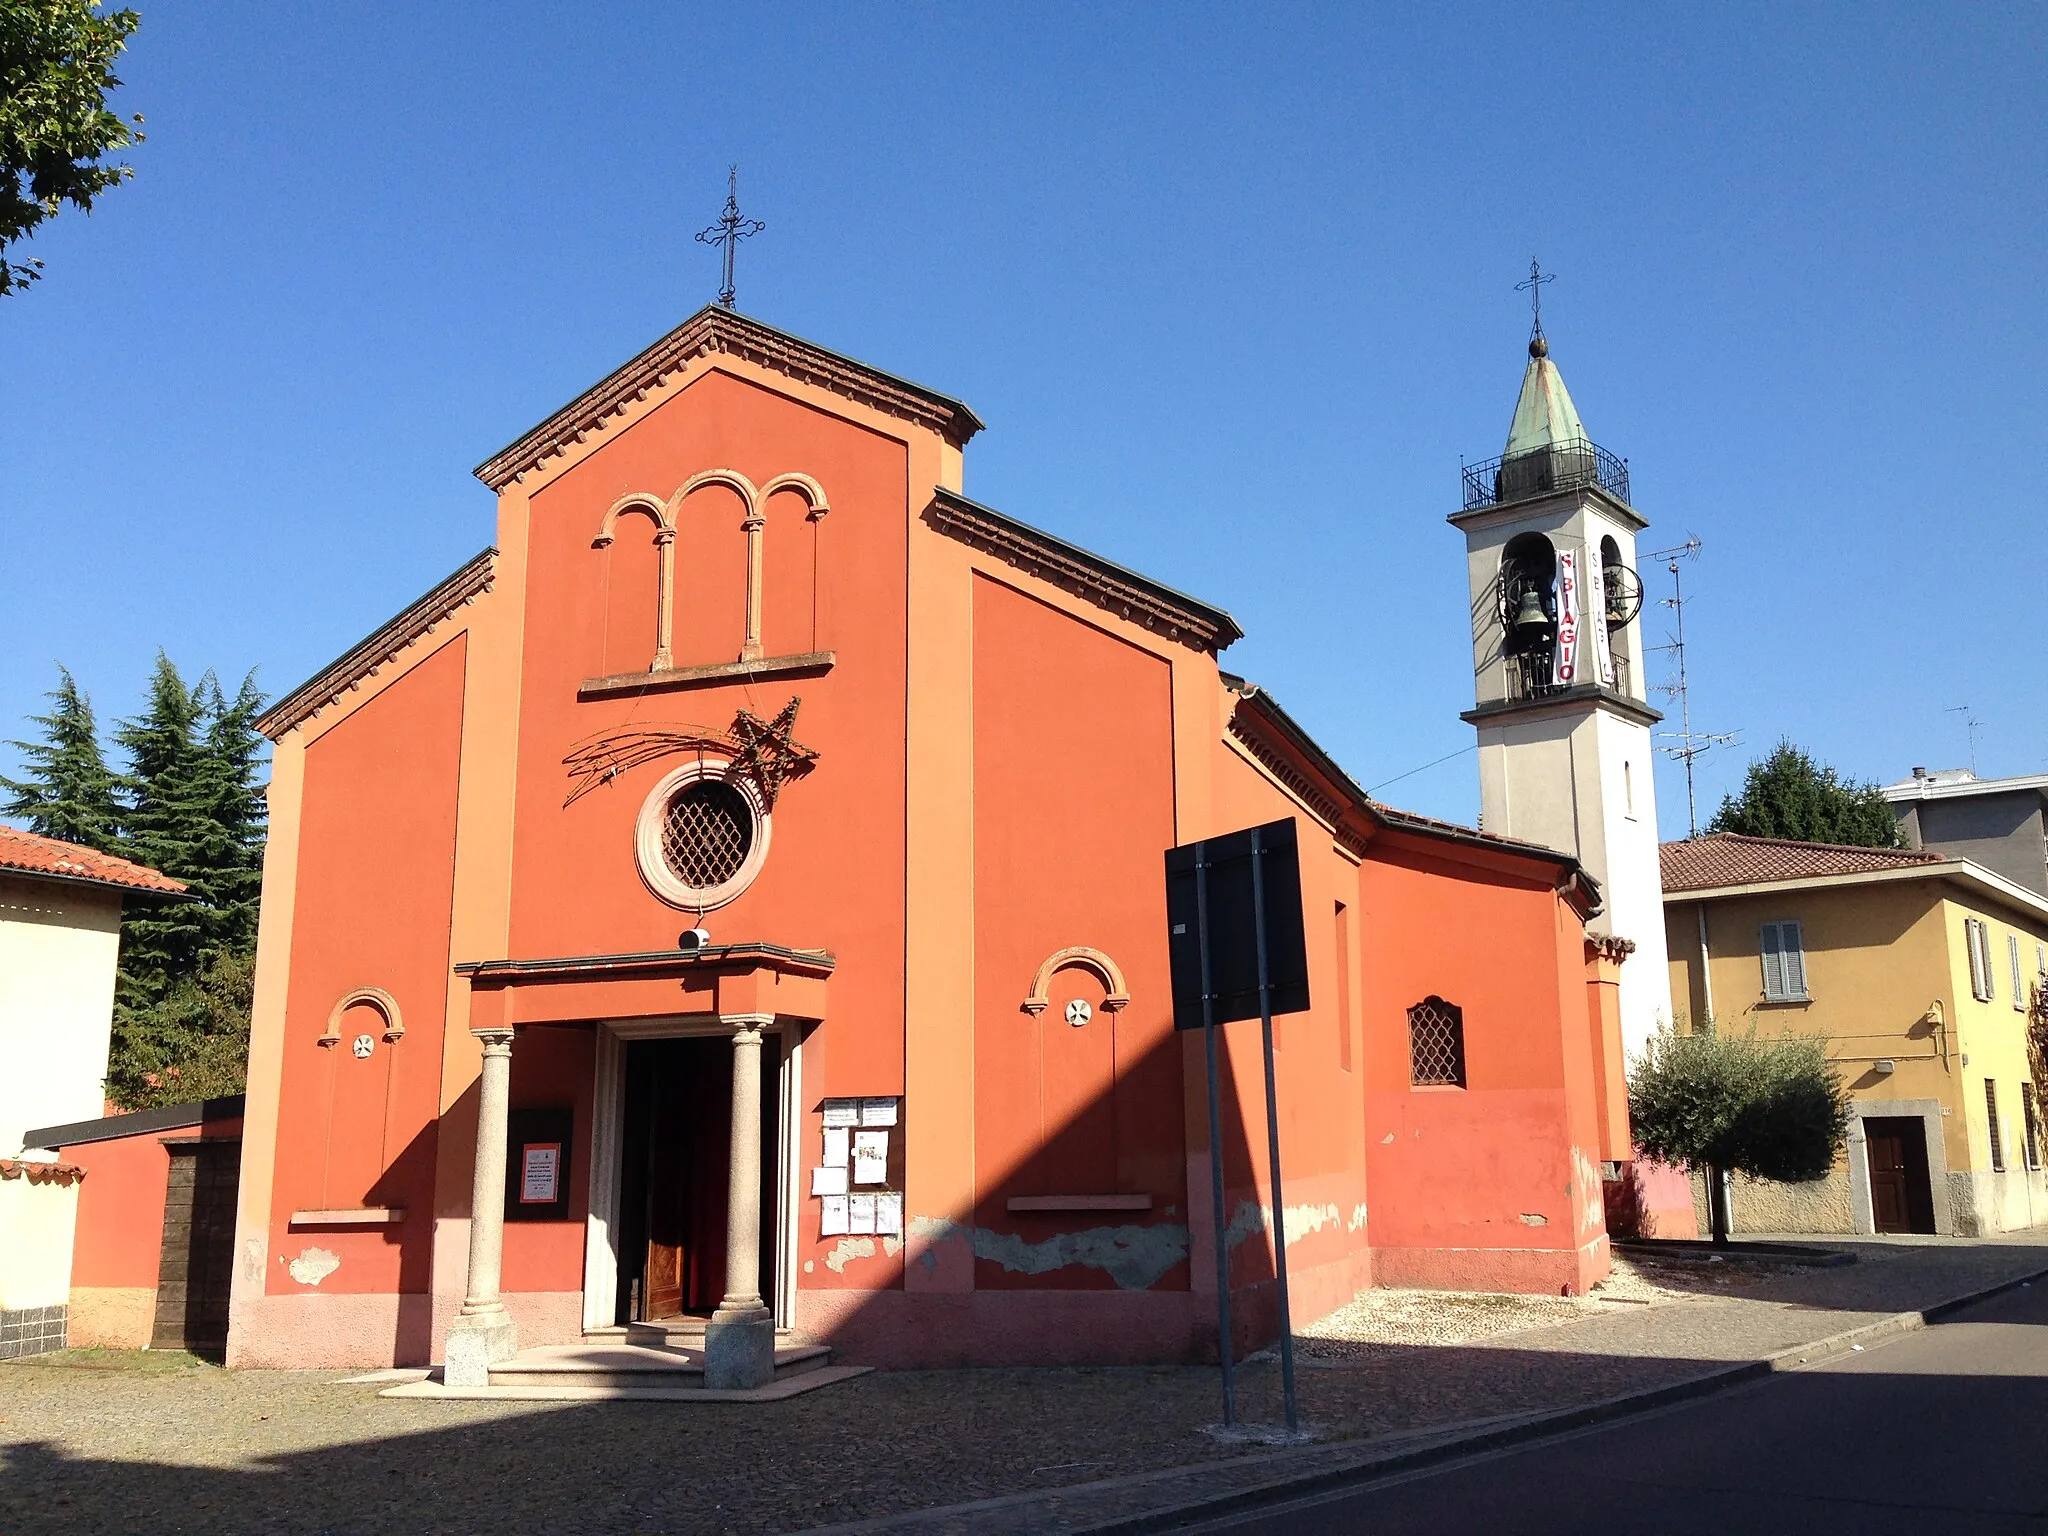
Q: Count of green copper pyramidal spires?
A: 1